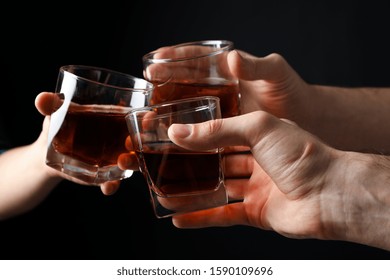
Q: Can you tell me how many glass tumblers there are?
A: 3